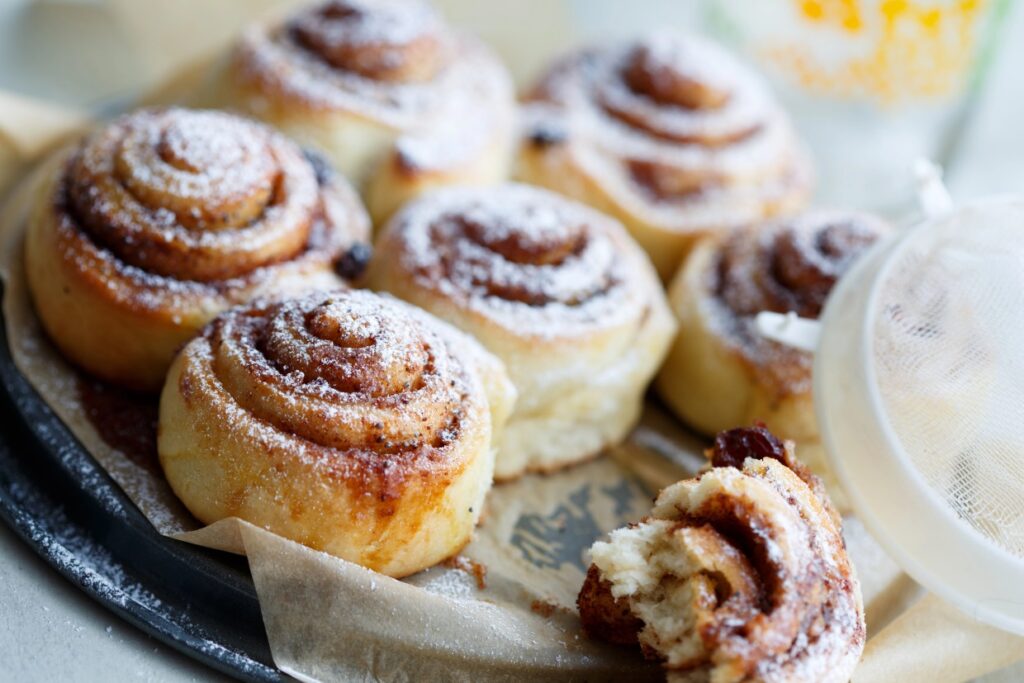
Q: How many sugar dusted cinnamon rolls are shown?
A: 7